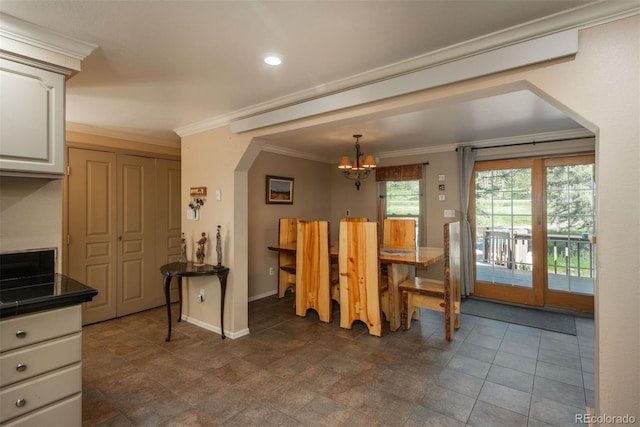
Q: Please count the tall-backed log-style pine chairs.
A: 6